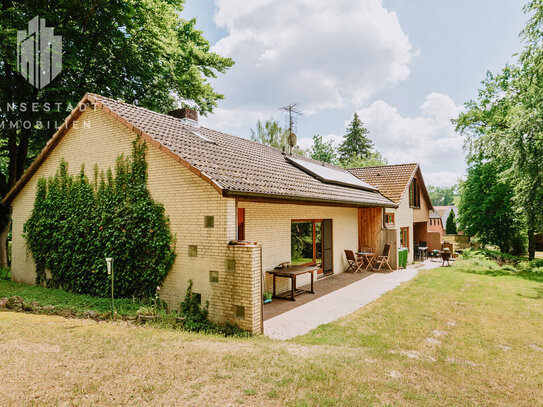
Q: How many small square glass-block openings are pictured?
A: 6